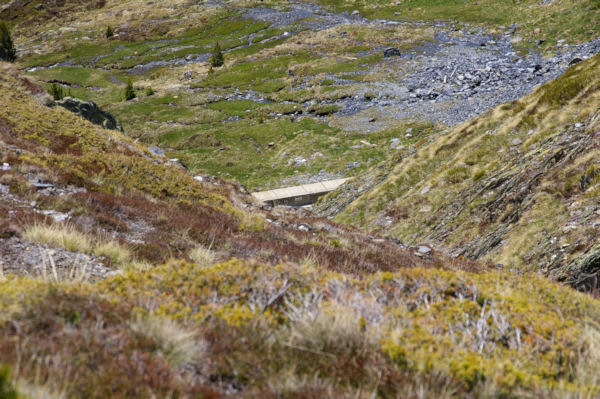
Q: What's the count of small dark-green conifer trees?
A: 5